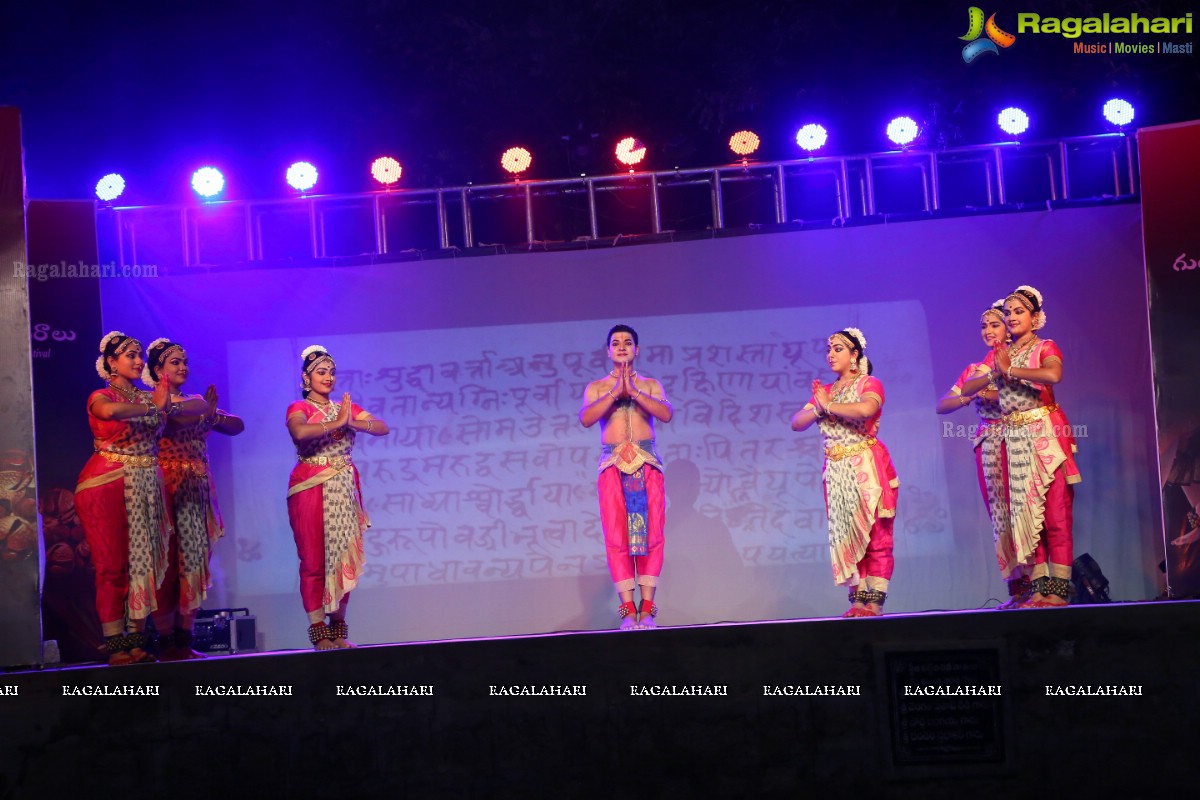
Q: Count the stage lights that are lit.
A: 11